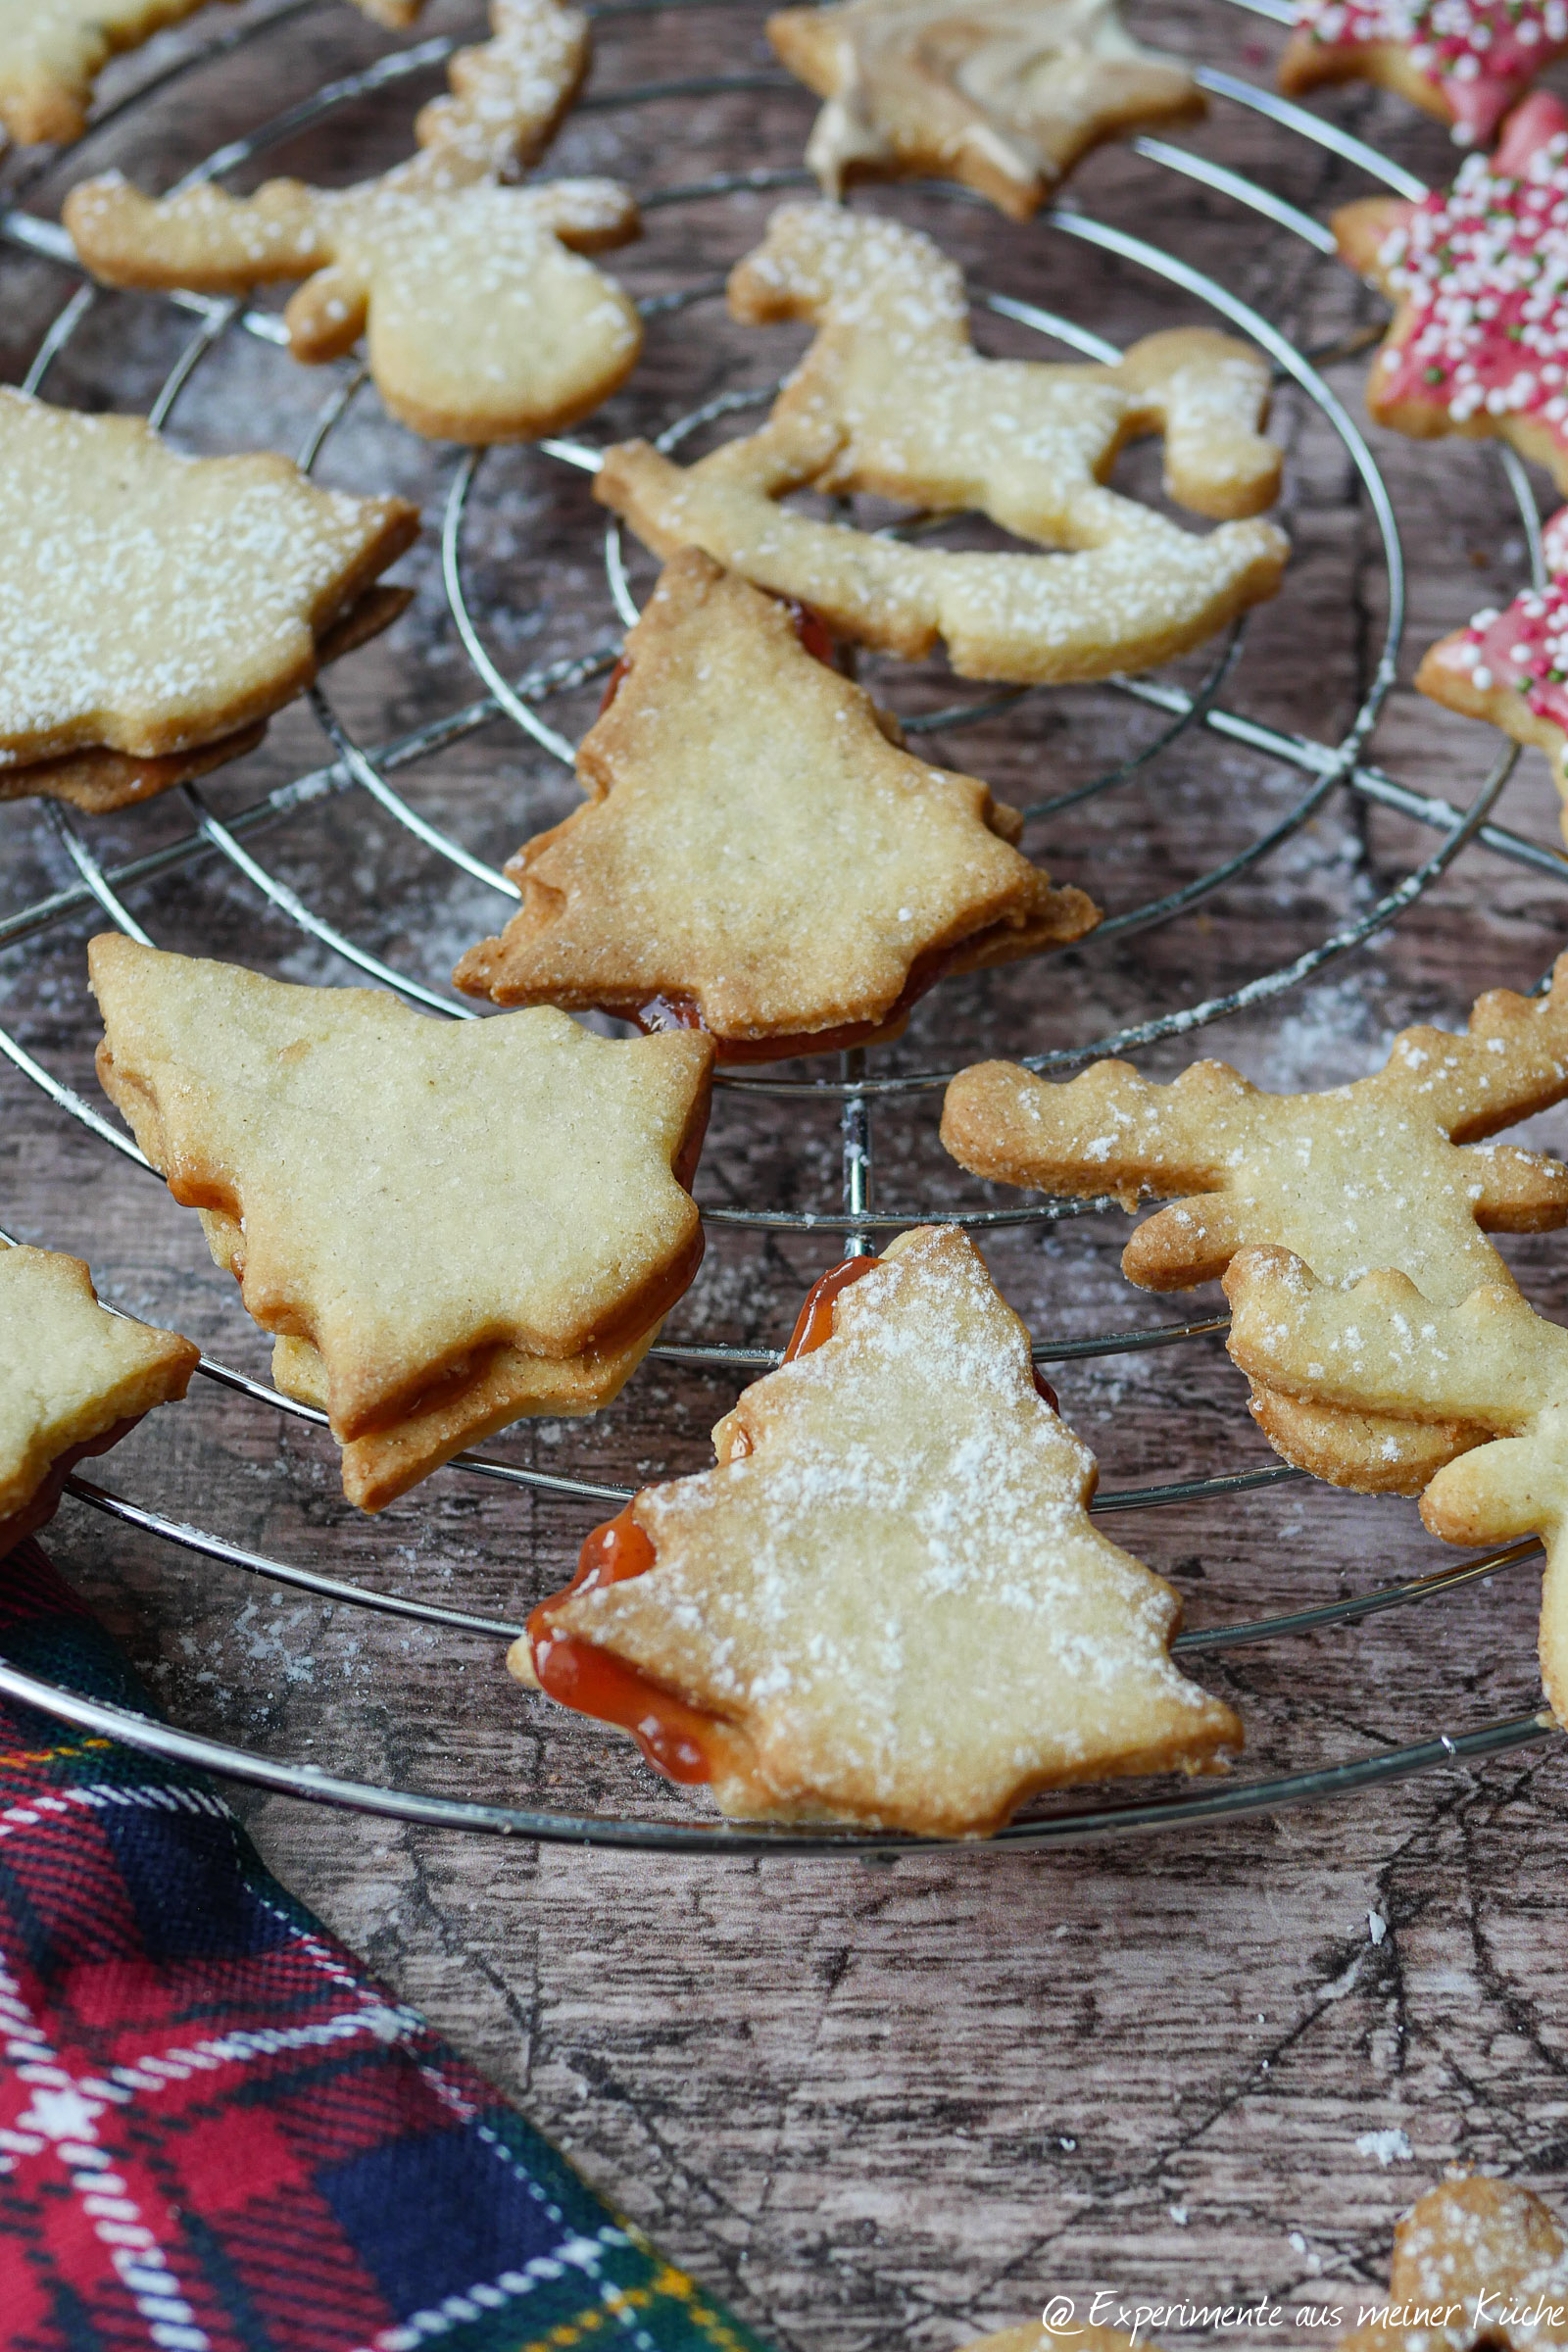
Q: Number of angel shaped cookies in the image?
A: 0